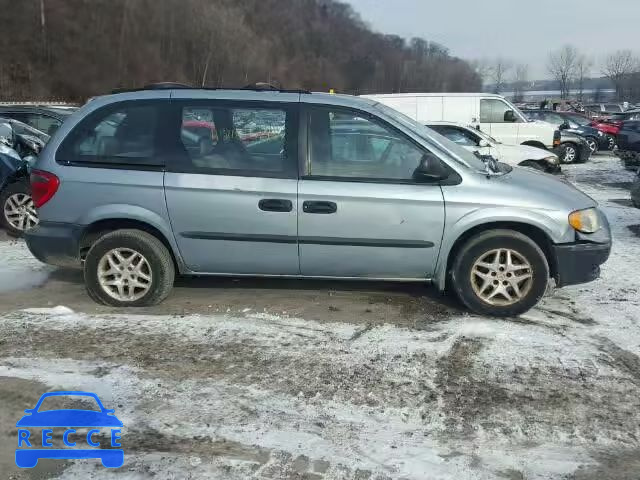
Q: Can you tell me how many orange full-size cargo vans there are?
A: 0